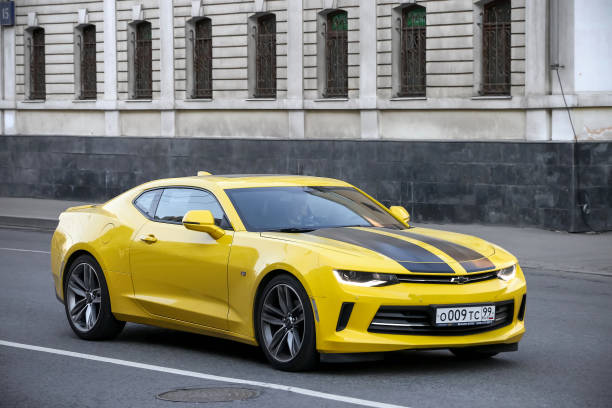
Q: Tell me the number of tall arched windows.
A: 8